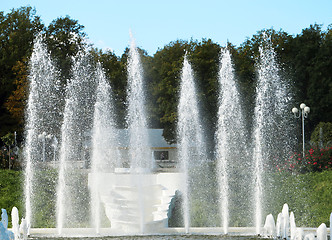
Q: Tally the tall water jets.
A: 7